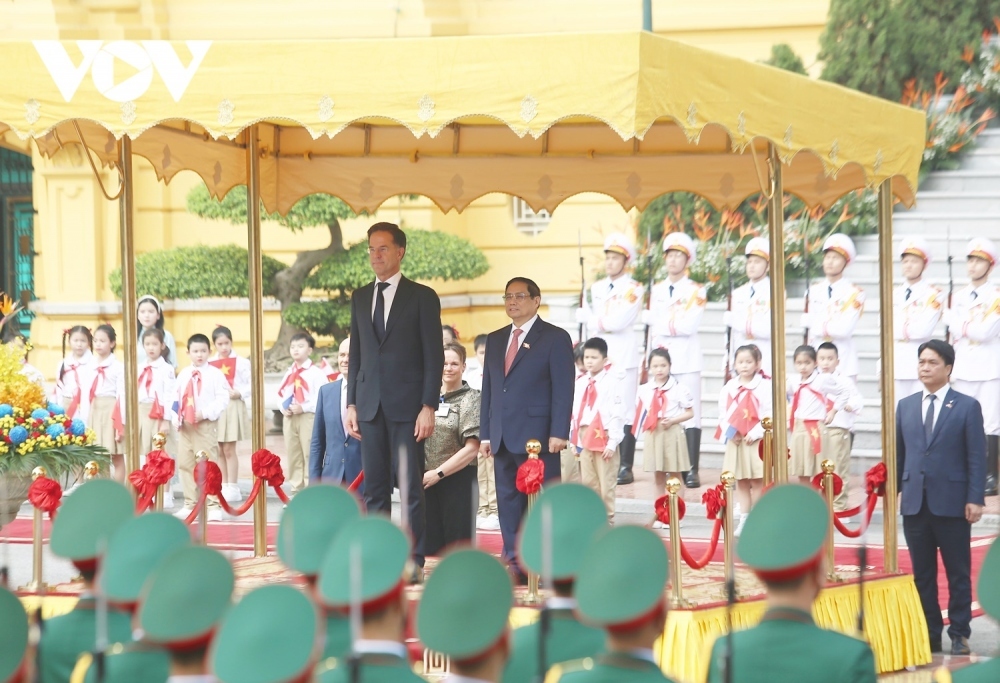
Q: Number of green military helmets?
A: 12